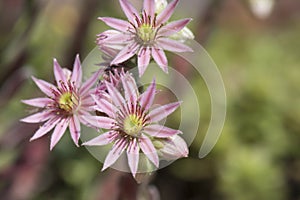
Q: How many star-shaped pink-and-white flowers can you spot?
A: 3